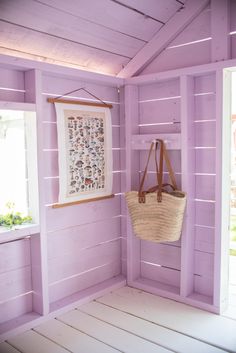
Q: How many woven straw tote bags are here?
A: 1